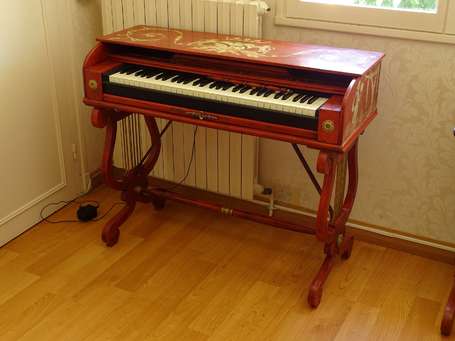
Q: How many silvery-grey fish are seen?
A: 0